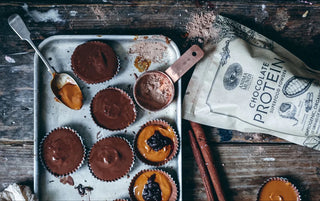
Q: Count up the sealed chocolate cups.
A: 4